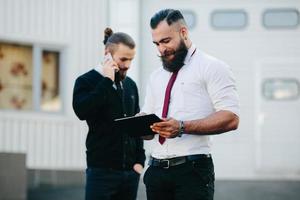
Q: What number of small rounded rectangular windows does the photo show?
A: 4